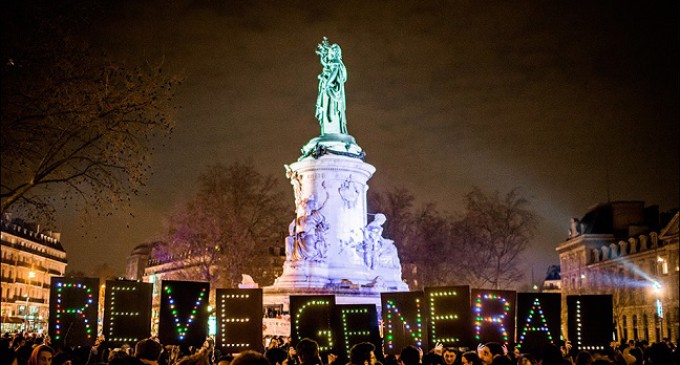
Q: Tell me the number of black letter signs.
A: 11